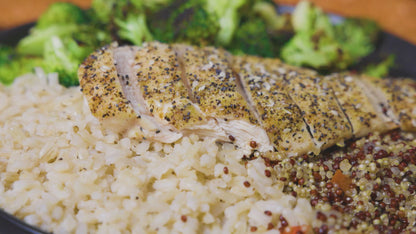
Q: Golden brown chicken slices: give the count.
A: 7